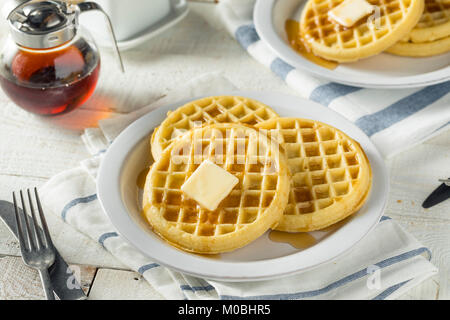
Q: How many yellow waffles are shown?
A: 6